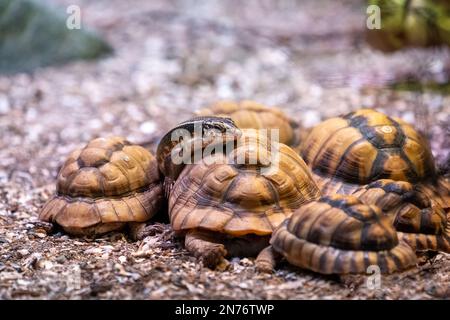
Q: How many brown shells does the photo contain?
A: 6